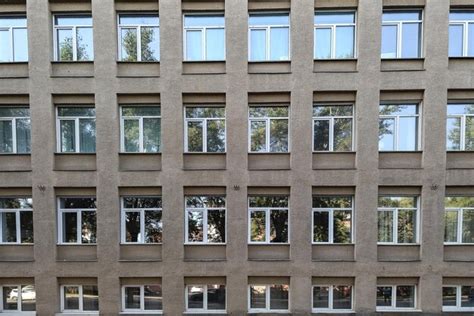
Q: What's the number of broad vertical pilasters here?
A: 7